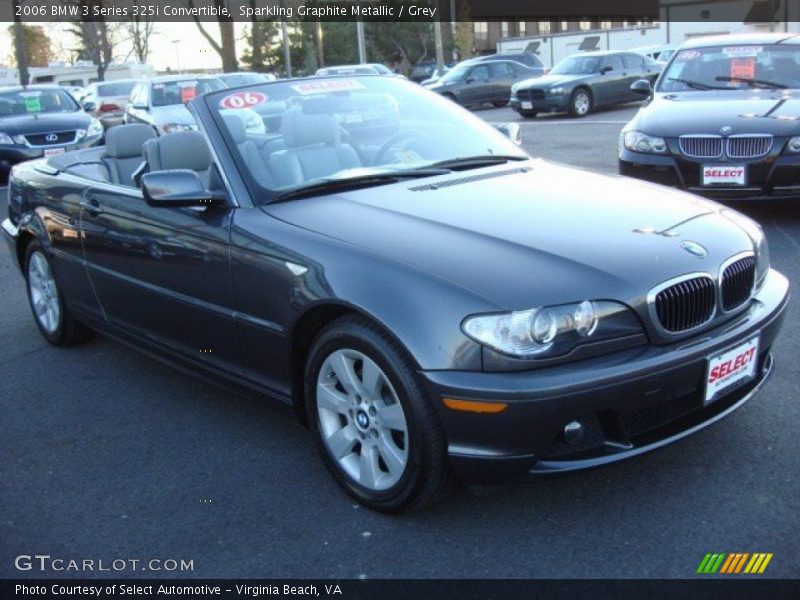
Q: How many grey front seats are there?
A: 2